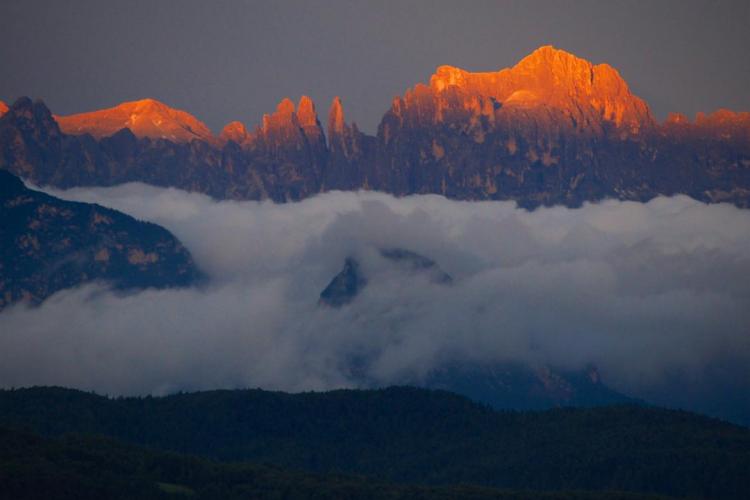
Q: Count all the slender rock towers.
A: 3